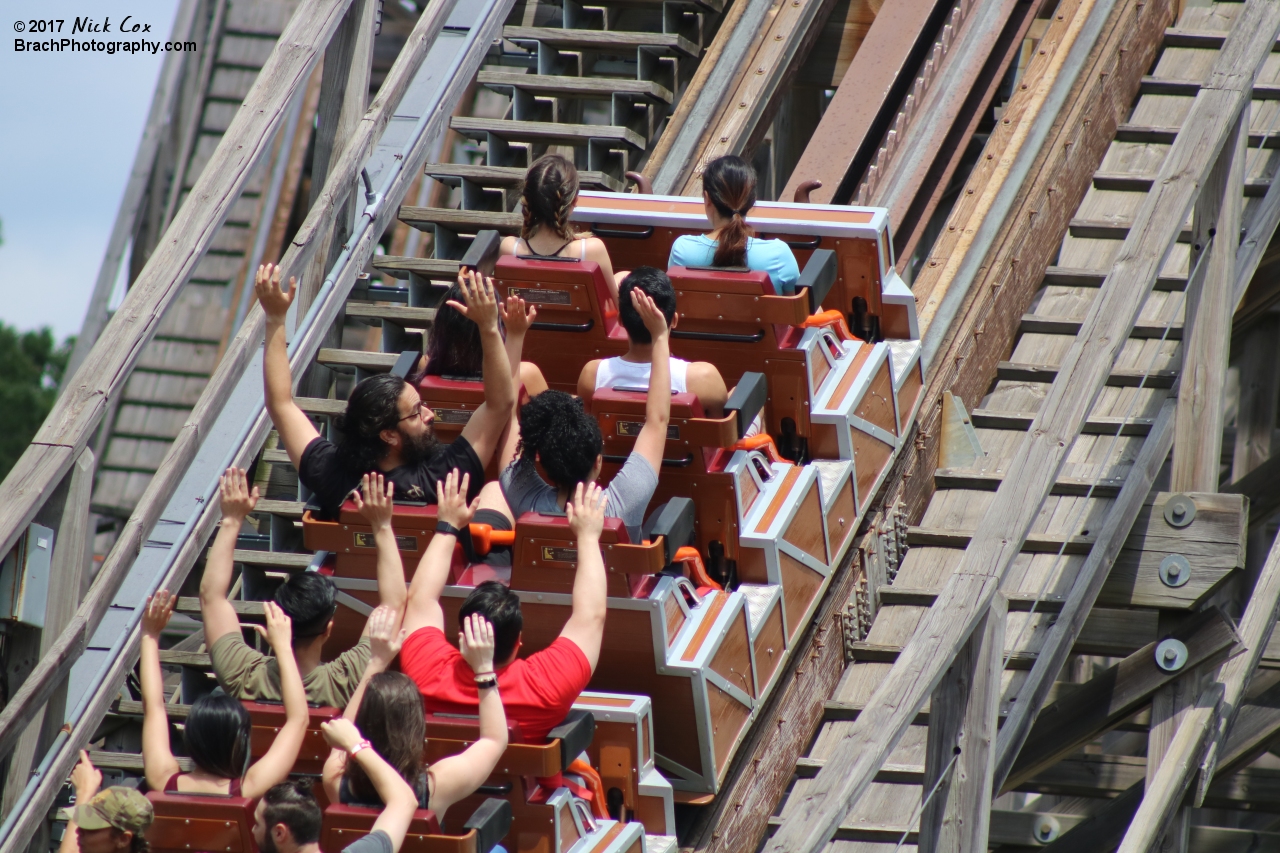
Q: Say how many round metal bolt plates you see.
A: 4